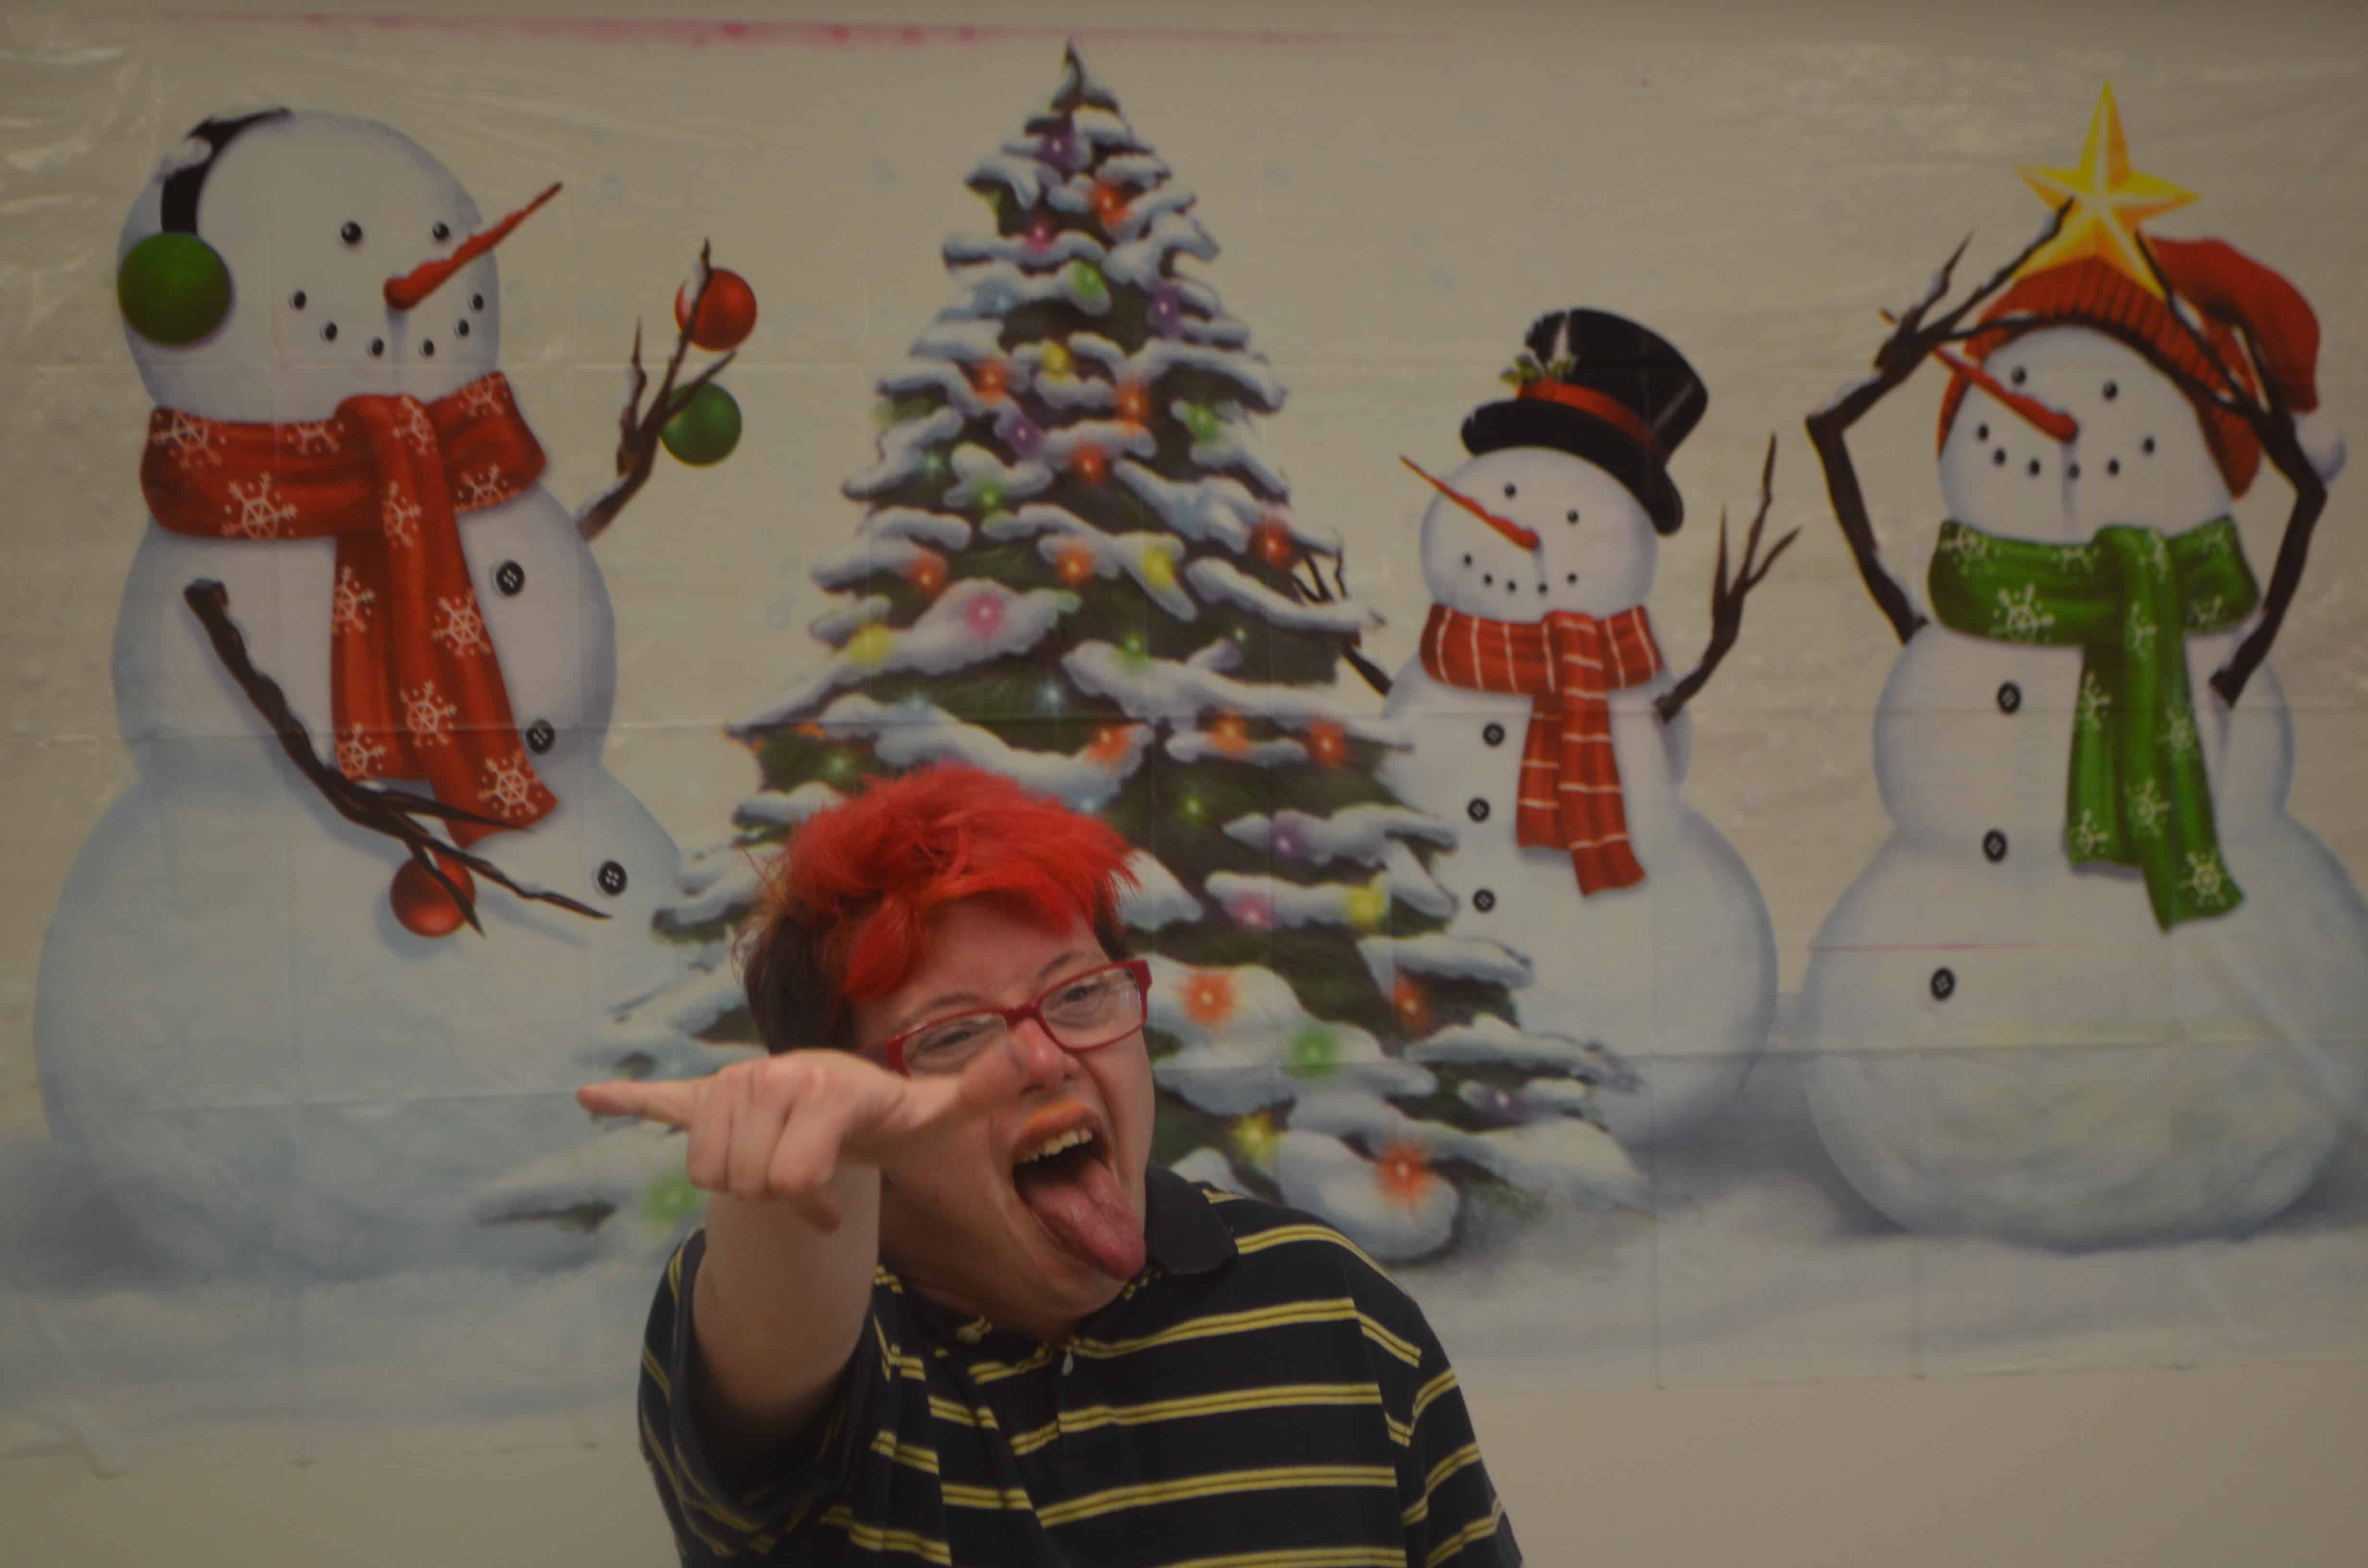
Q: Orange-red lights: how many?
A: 13